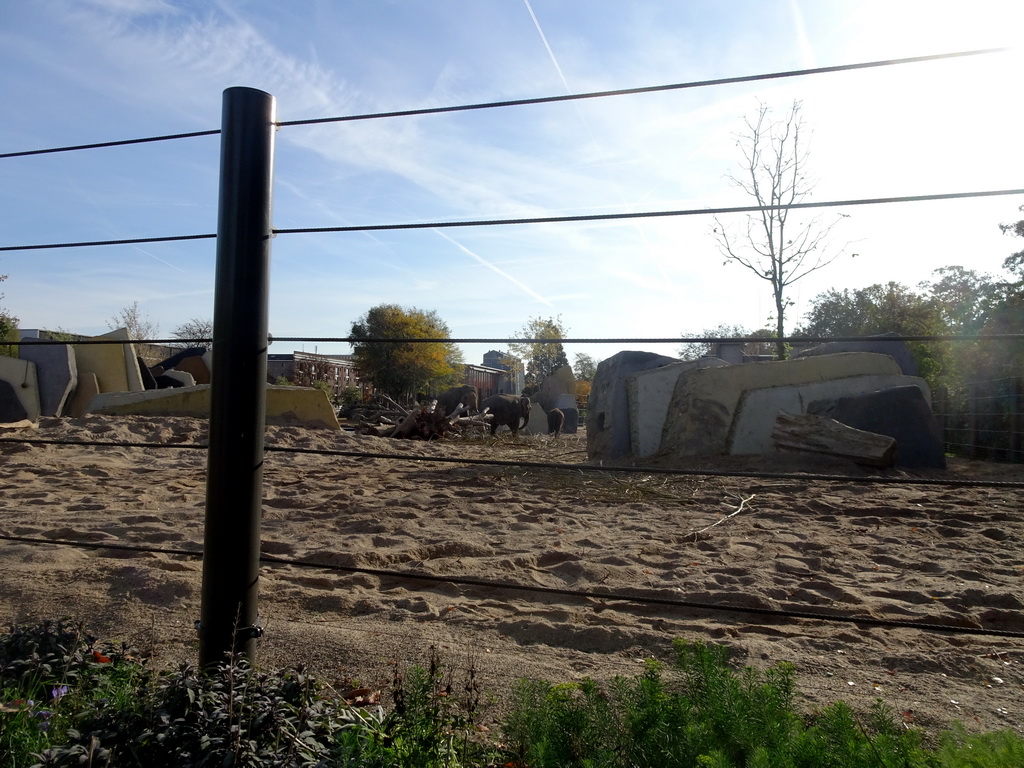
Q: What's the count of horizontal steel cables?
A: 5